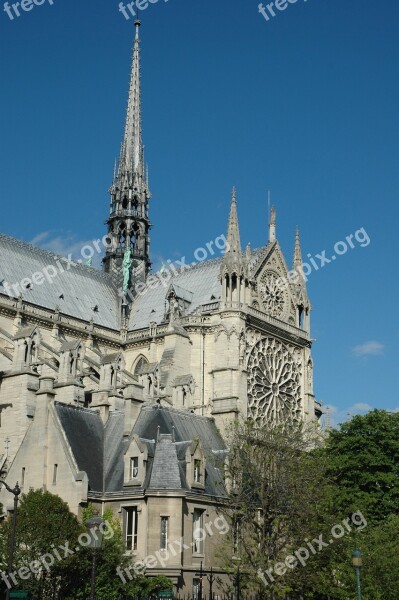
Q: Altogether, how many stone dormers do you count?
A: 2